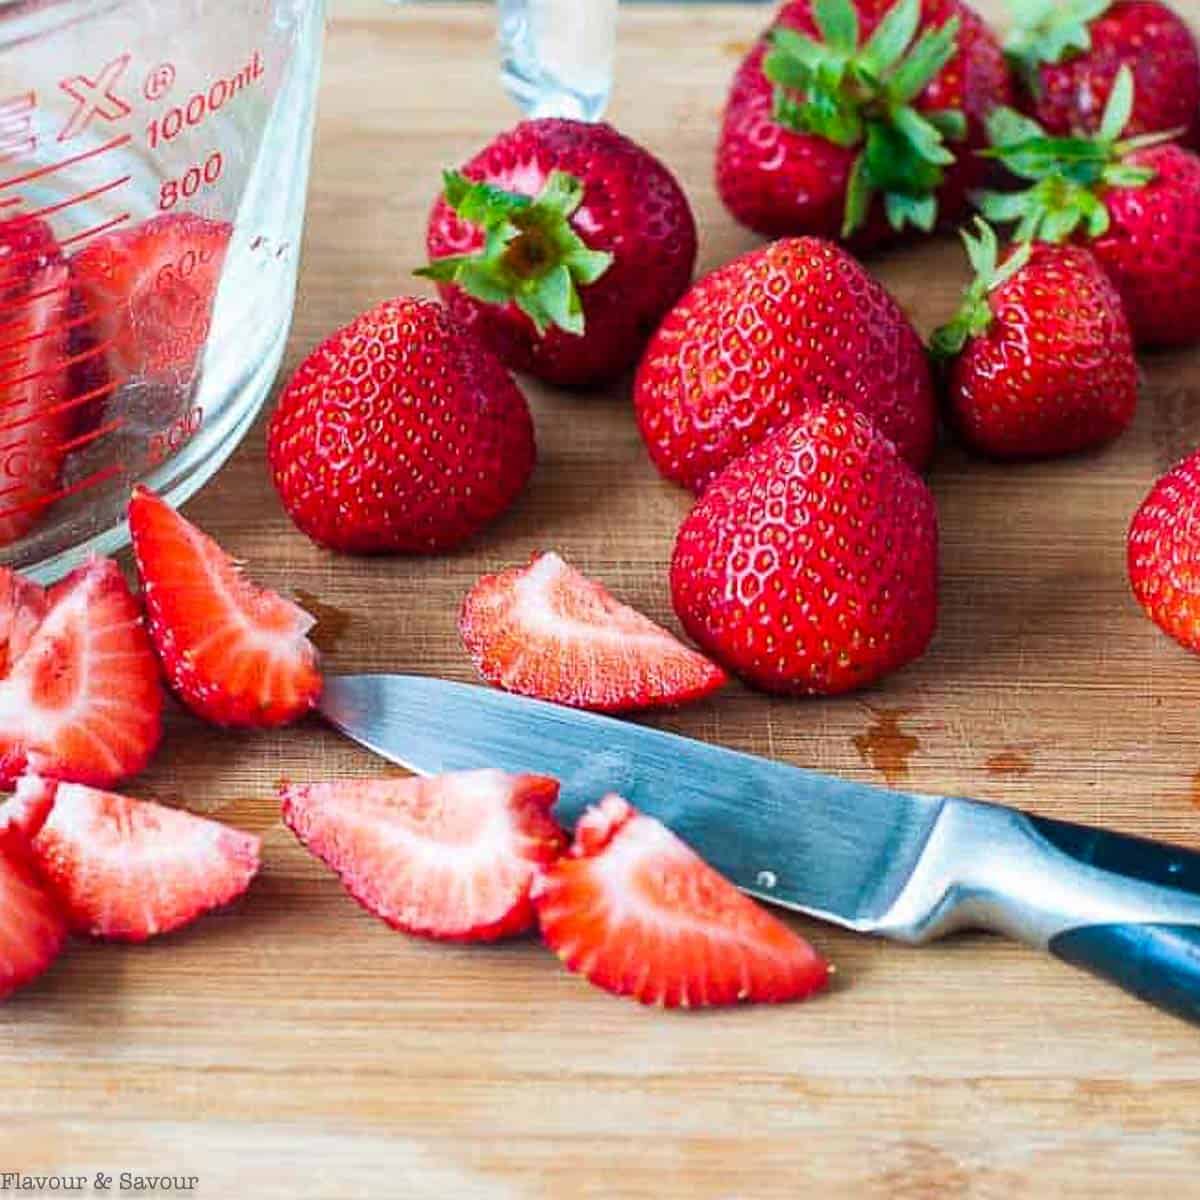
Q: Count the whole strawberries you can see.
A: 9